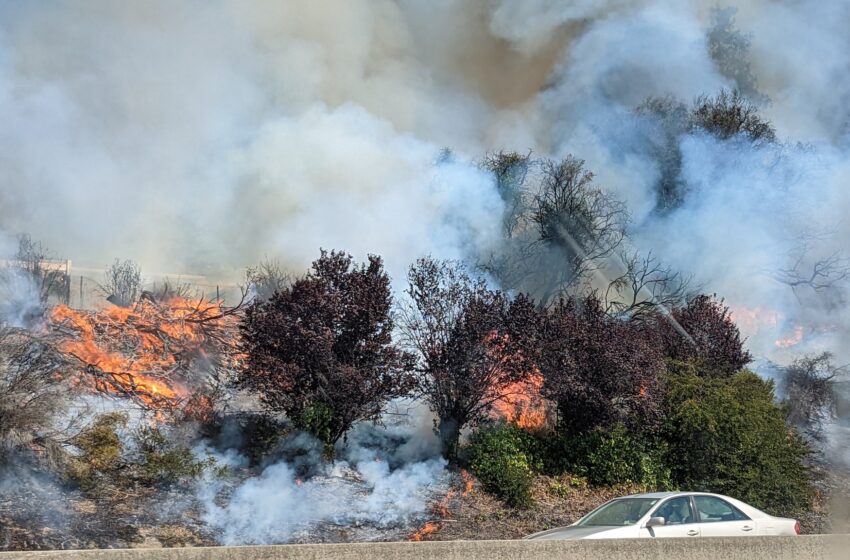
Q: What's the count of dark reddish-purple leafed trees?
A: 4